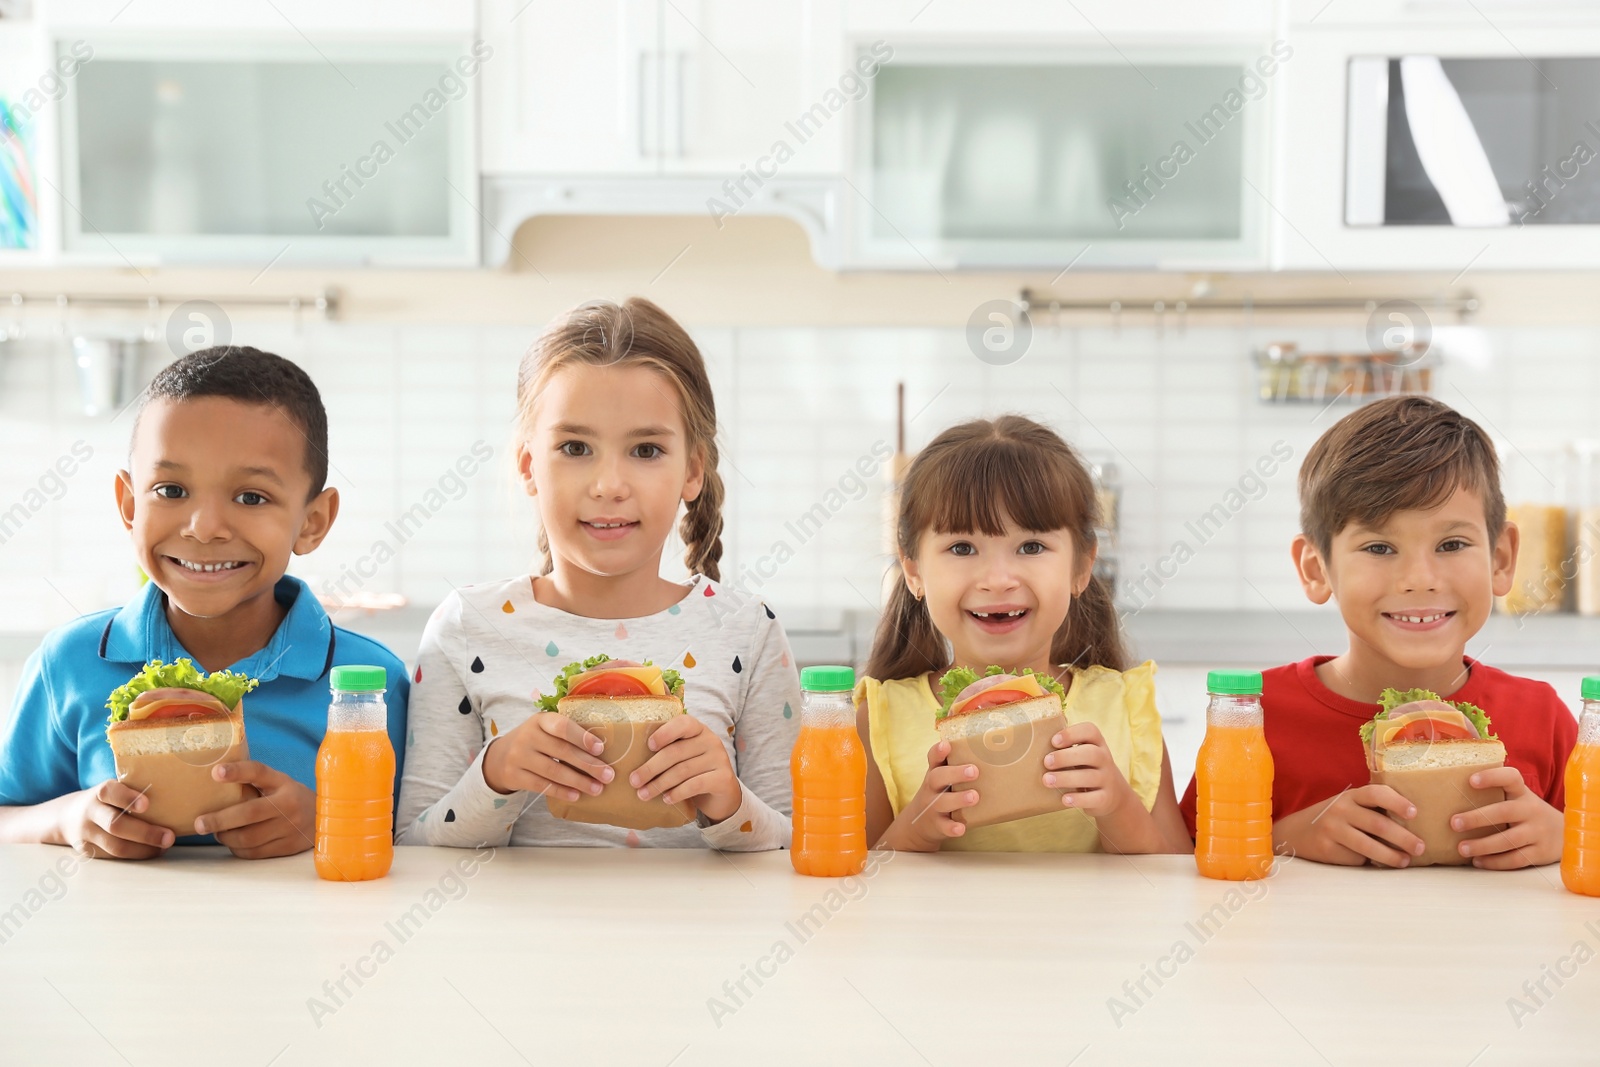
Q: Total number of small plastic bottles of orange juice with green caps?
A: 4